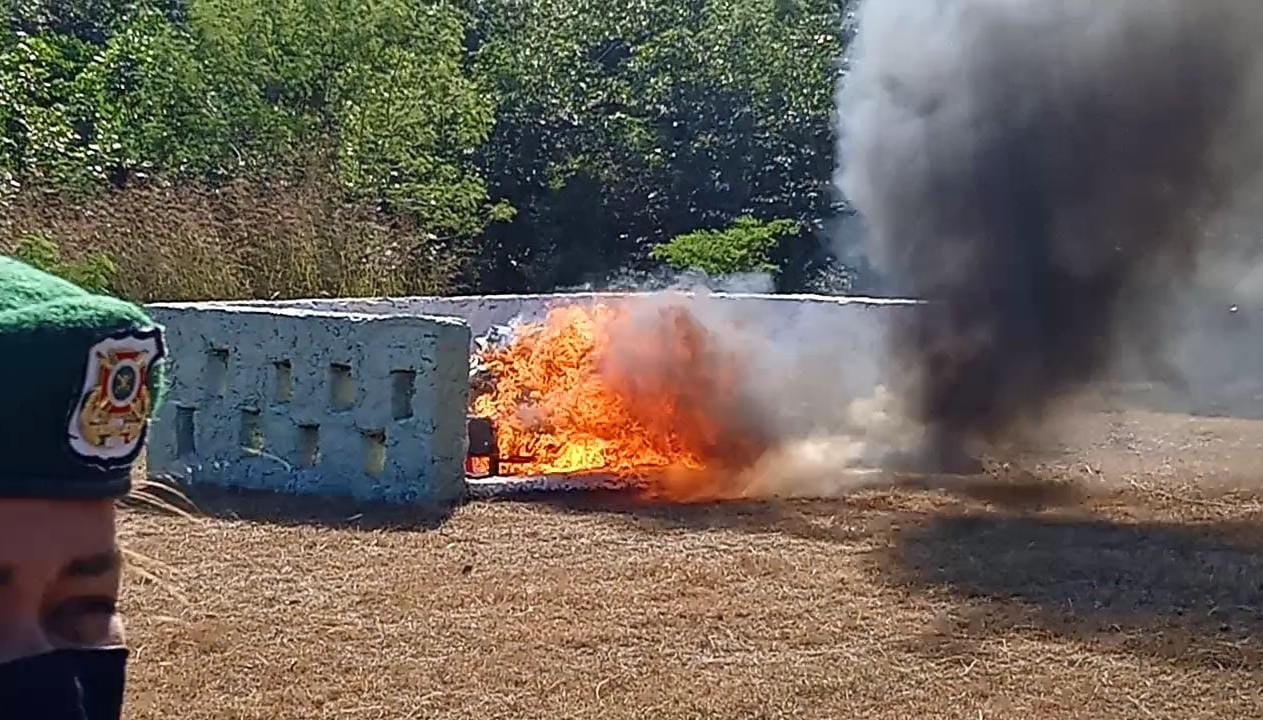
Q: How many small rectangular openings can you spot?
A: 8